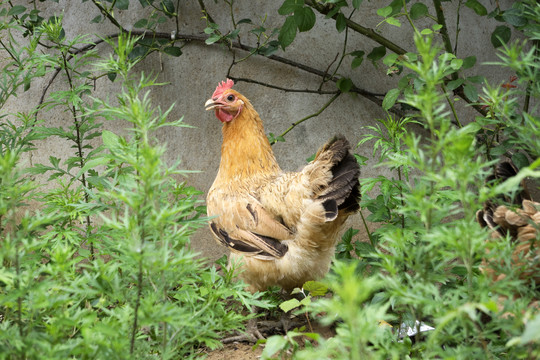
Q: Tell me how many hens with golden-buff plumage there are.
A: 1